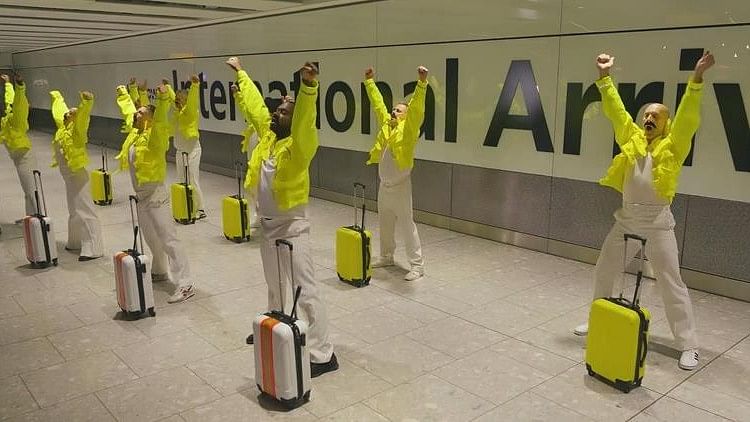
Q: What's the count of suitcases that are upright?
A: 8